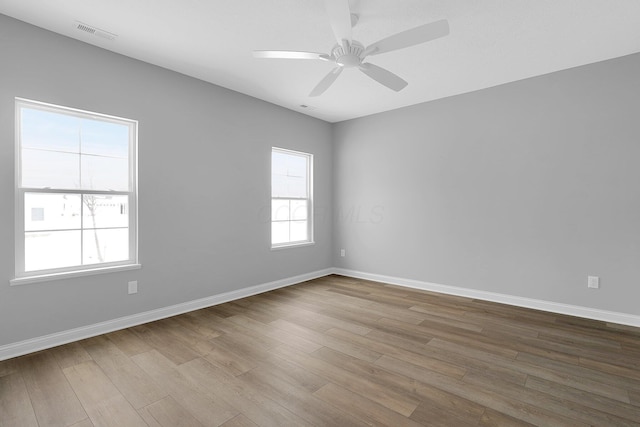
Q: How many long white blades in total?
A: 5